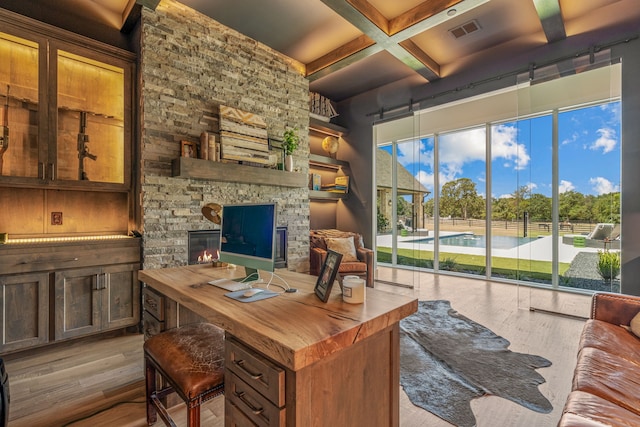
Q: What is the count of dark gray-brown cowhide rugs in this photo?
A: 1